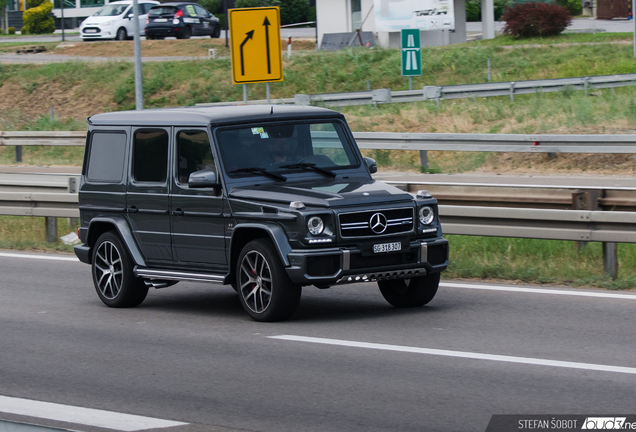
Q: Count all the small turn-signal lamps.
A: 2